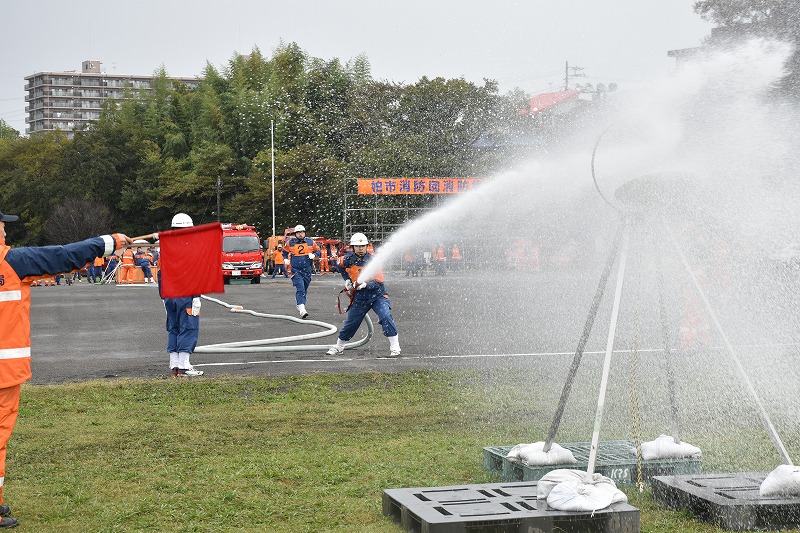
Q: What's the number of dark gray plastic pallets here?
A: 2